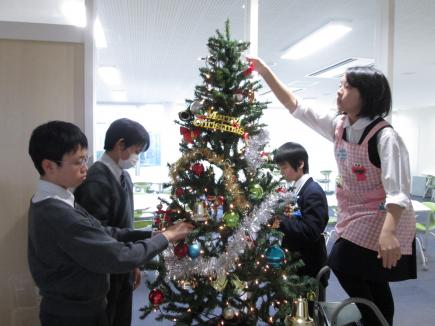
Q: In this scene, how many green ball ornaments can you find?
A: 2